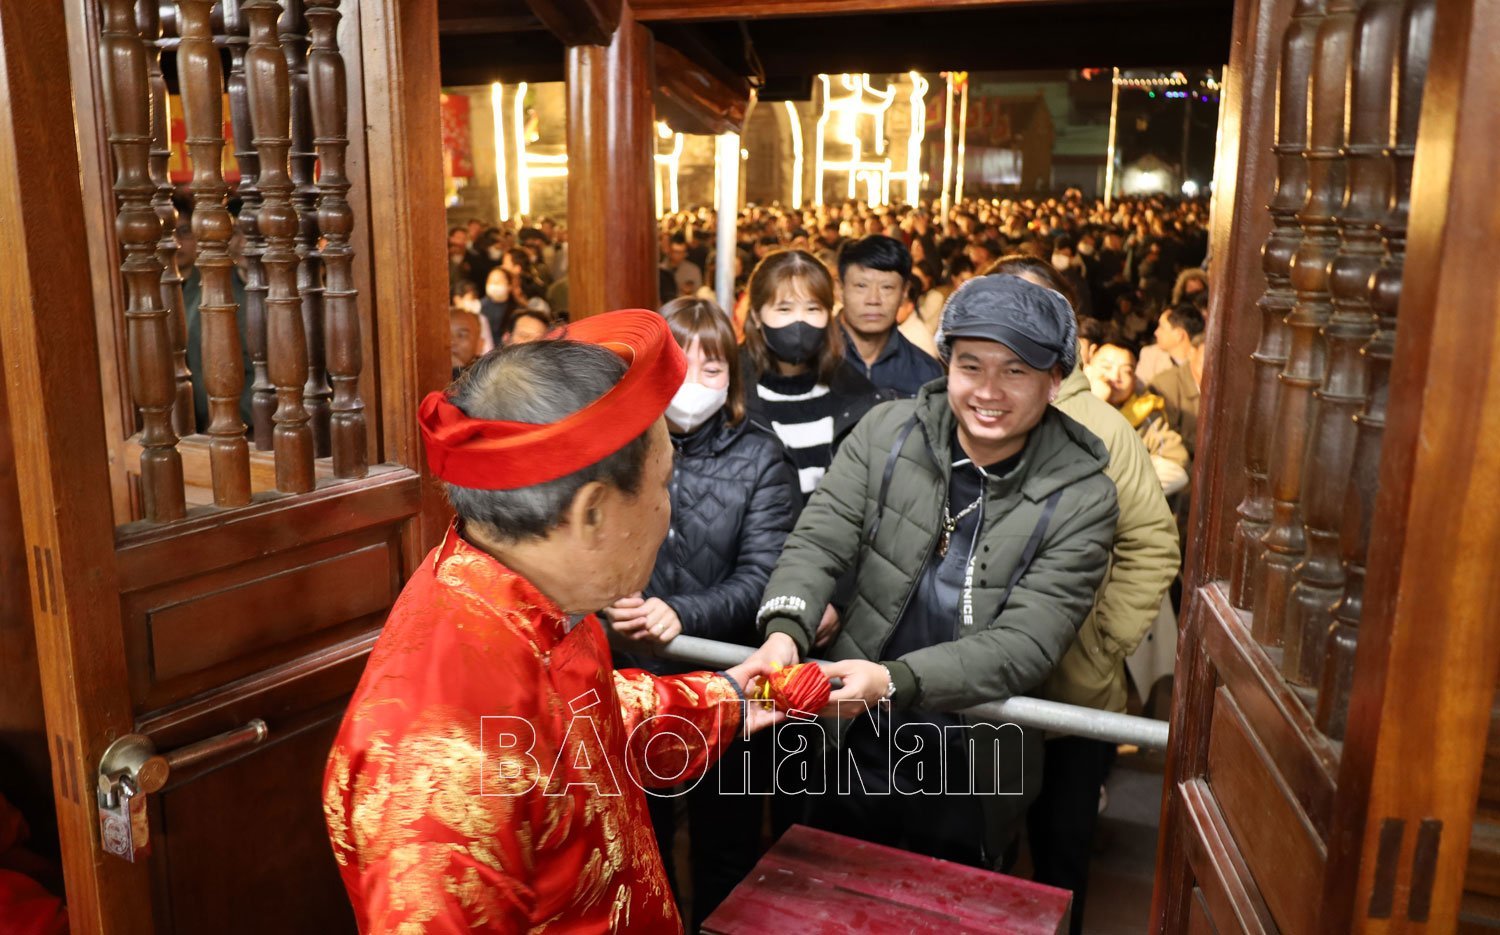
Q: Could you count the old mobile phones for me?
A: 0